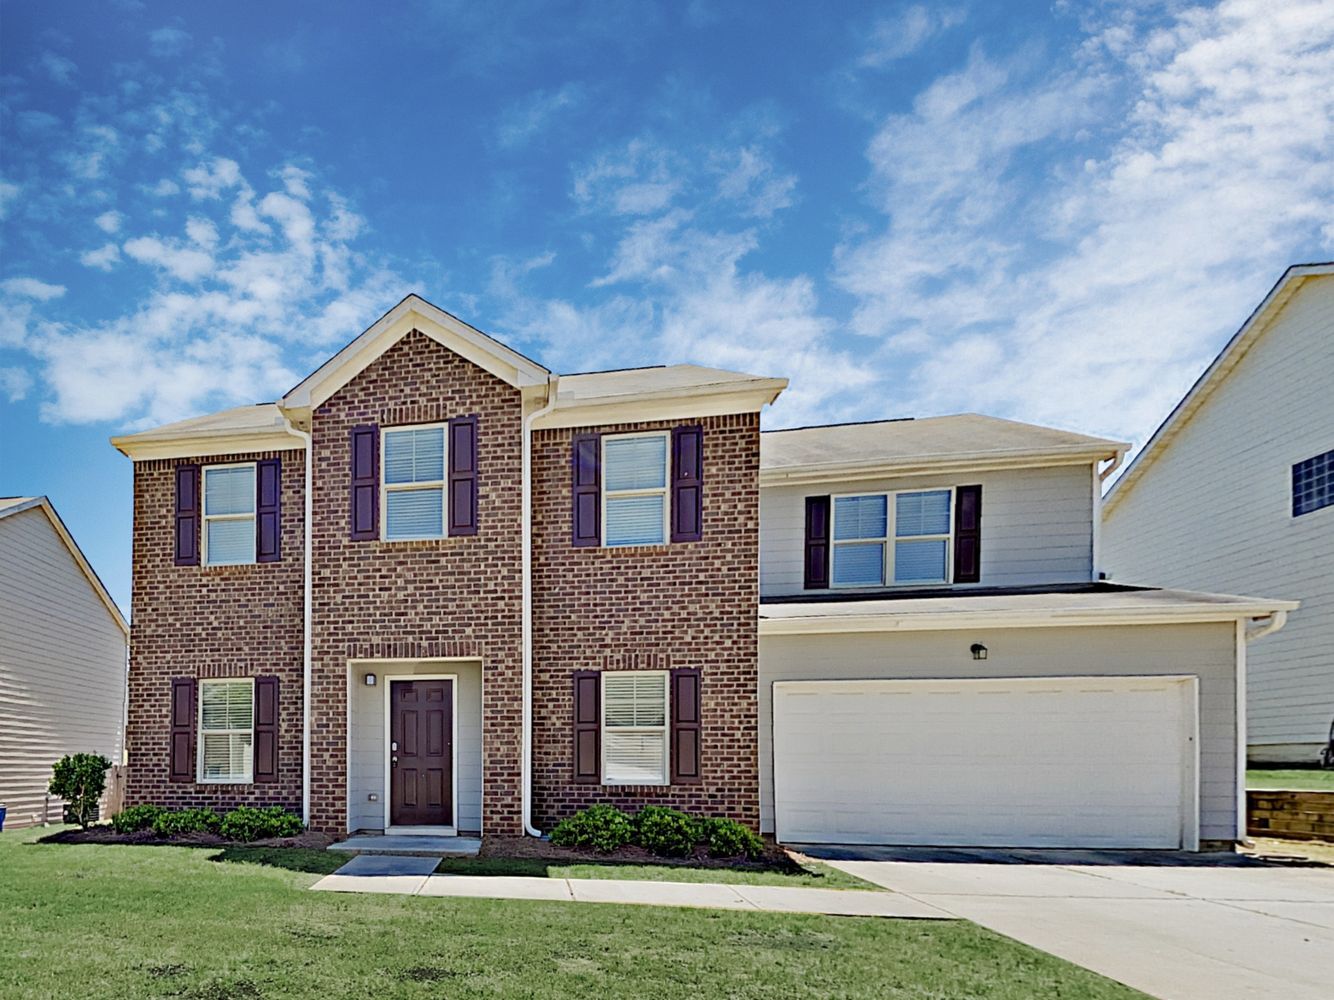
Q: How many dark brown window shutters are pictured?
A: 12